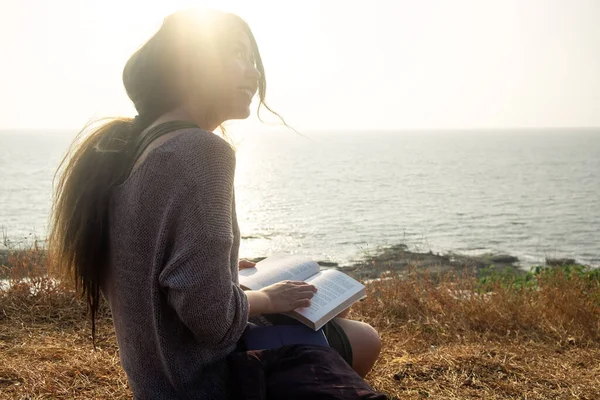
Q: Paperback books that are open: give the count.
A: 1